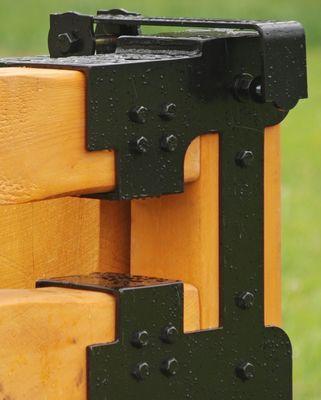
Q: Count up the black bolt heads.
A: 13